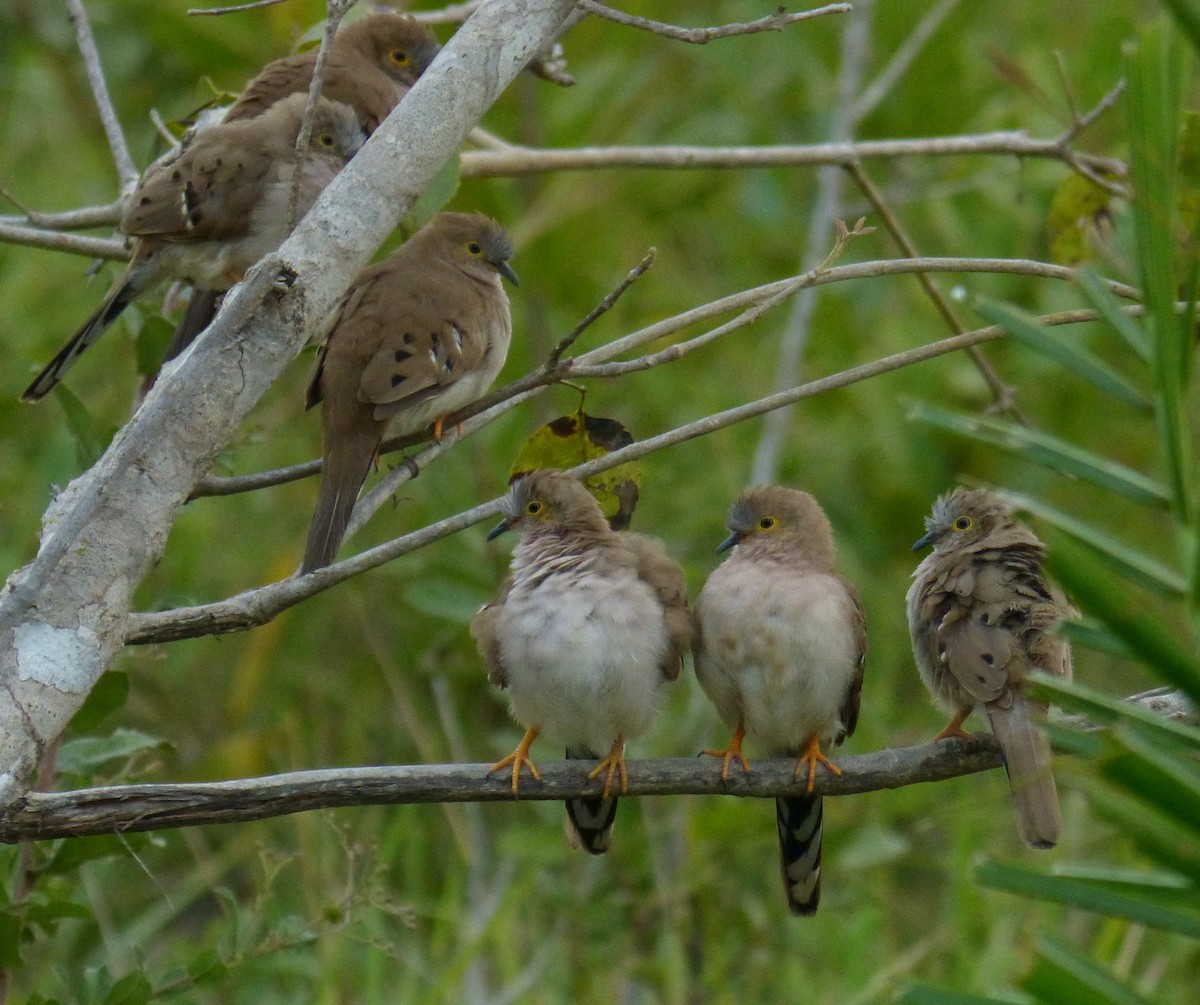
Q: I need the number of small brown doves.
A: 6